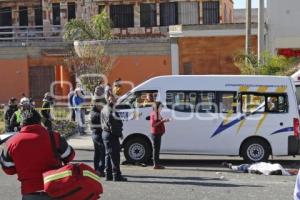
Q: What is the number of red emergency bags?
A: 1